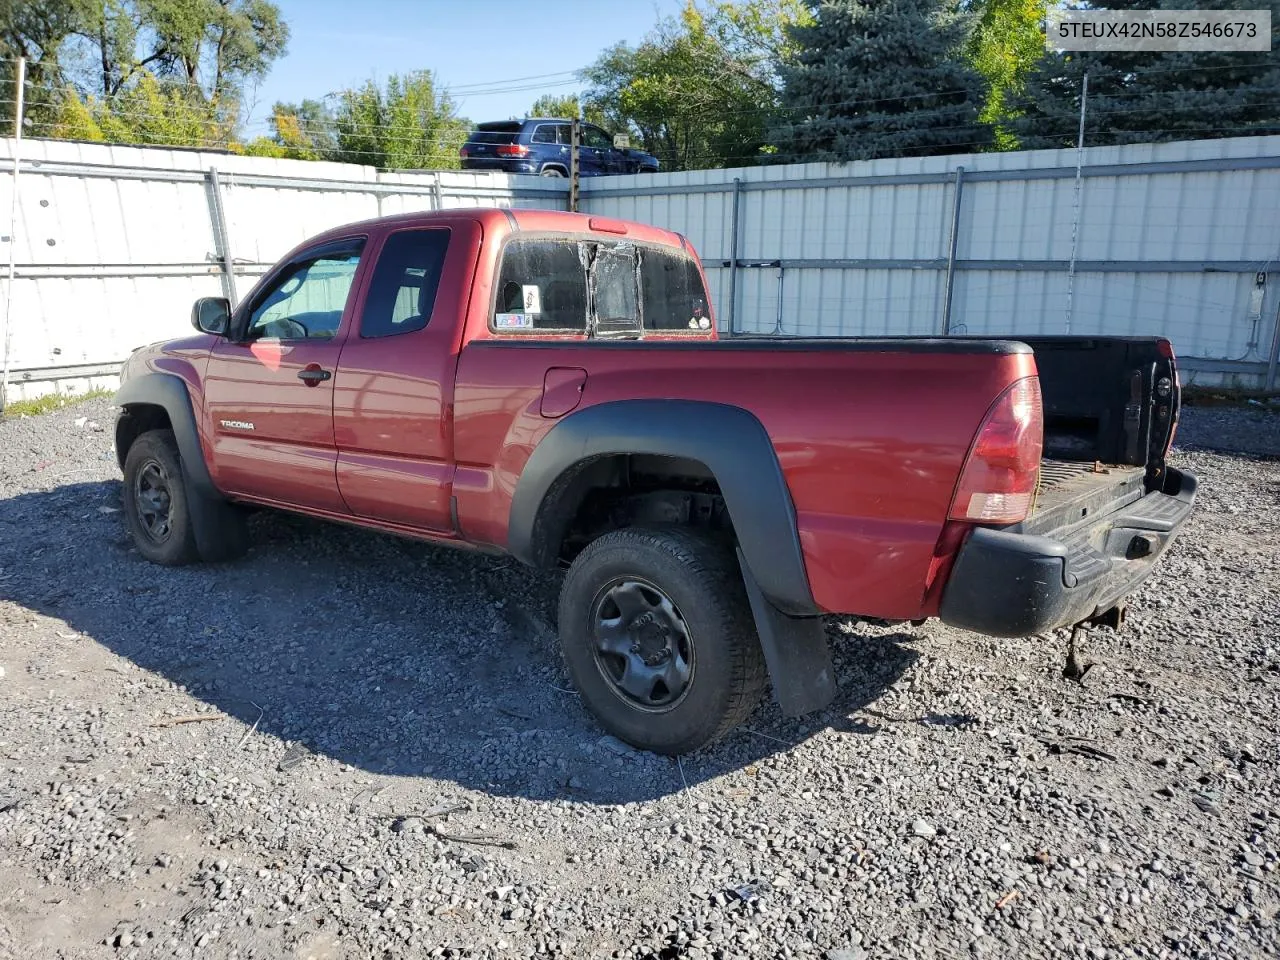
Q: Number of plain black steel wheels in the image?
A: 2